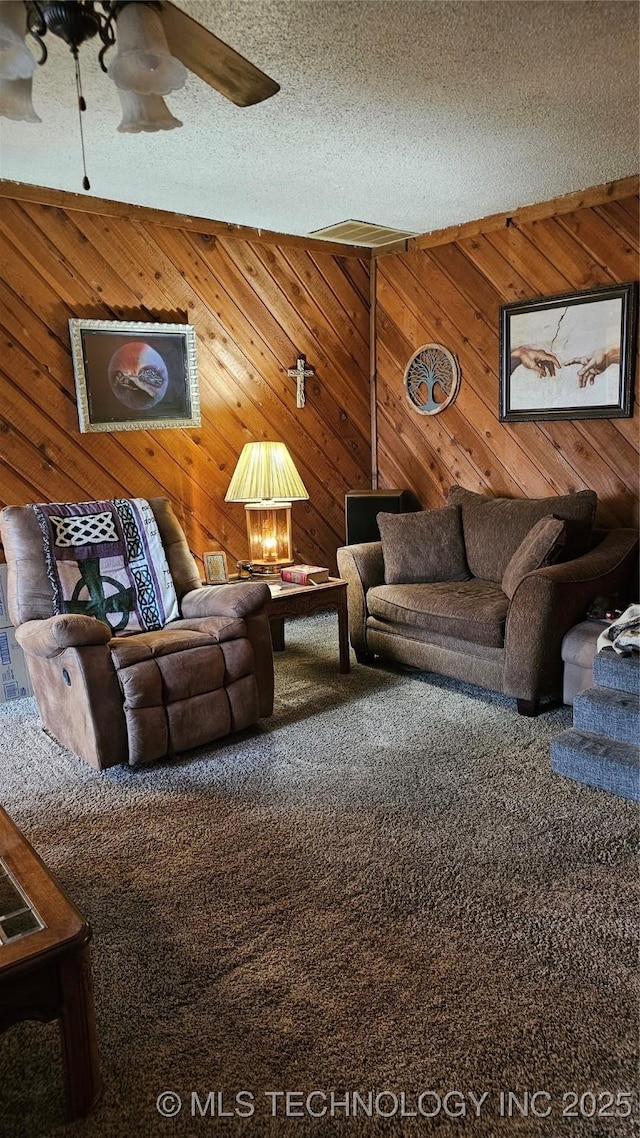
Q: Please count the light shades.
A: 5